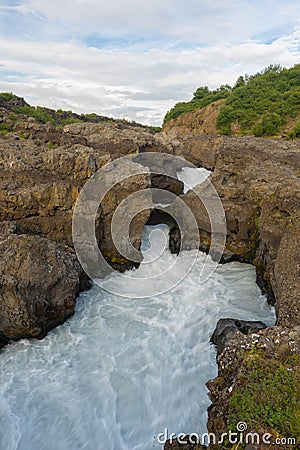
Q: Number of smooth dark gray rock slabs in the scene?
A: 1